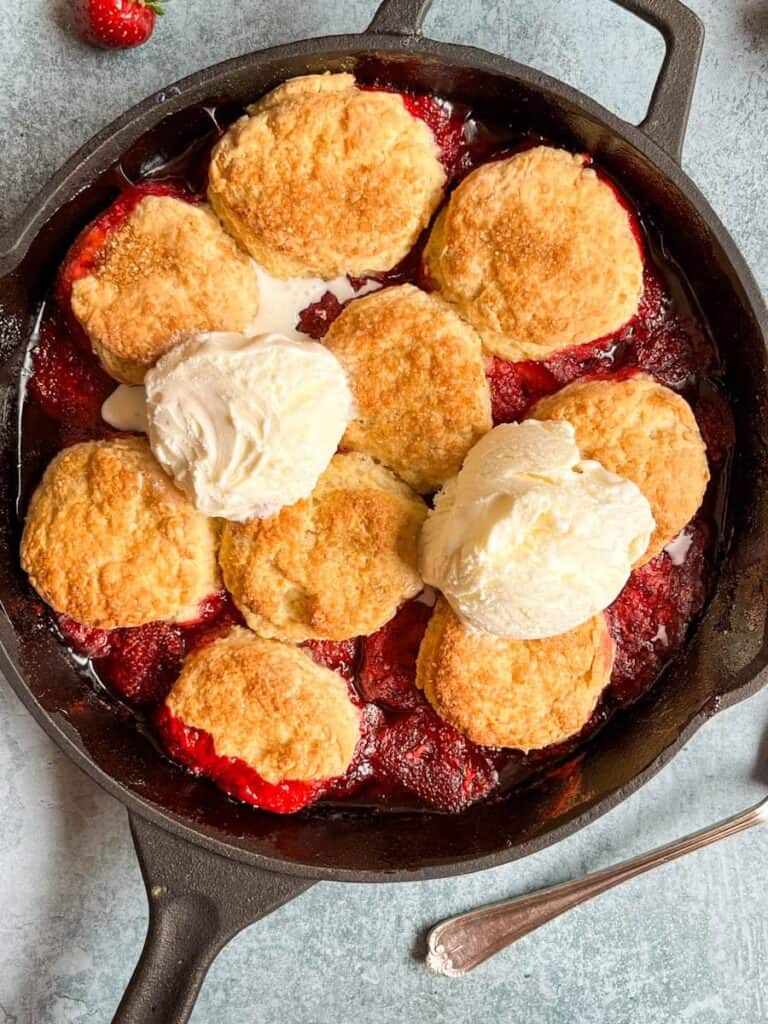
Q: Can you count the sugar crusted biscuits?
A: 9